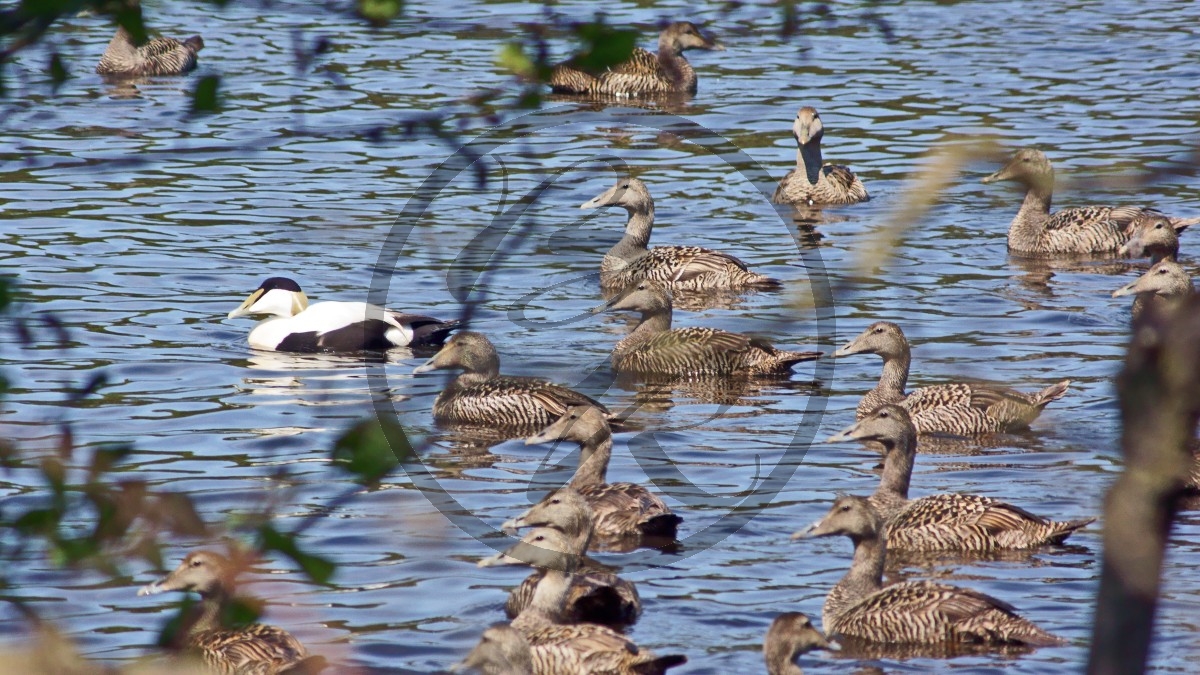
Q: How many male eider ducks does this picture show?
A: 1